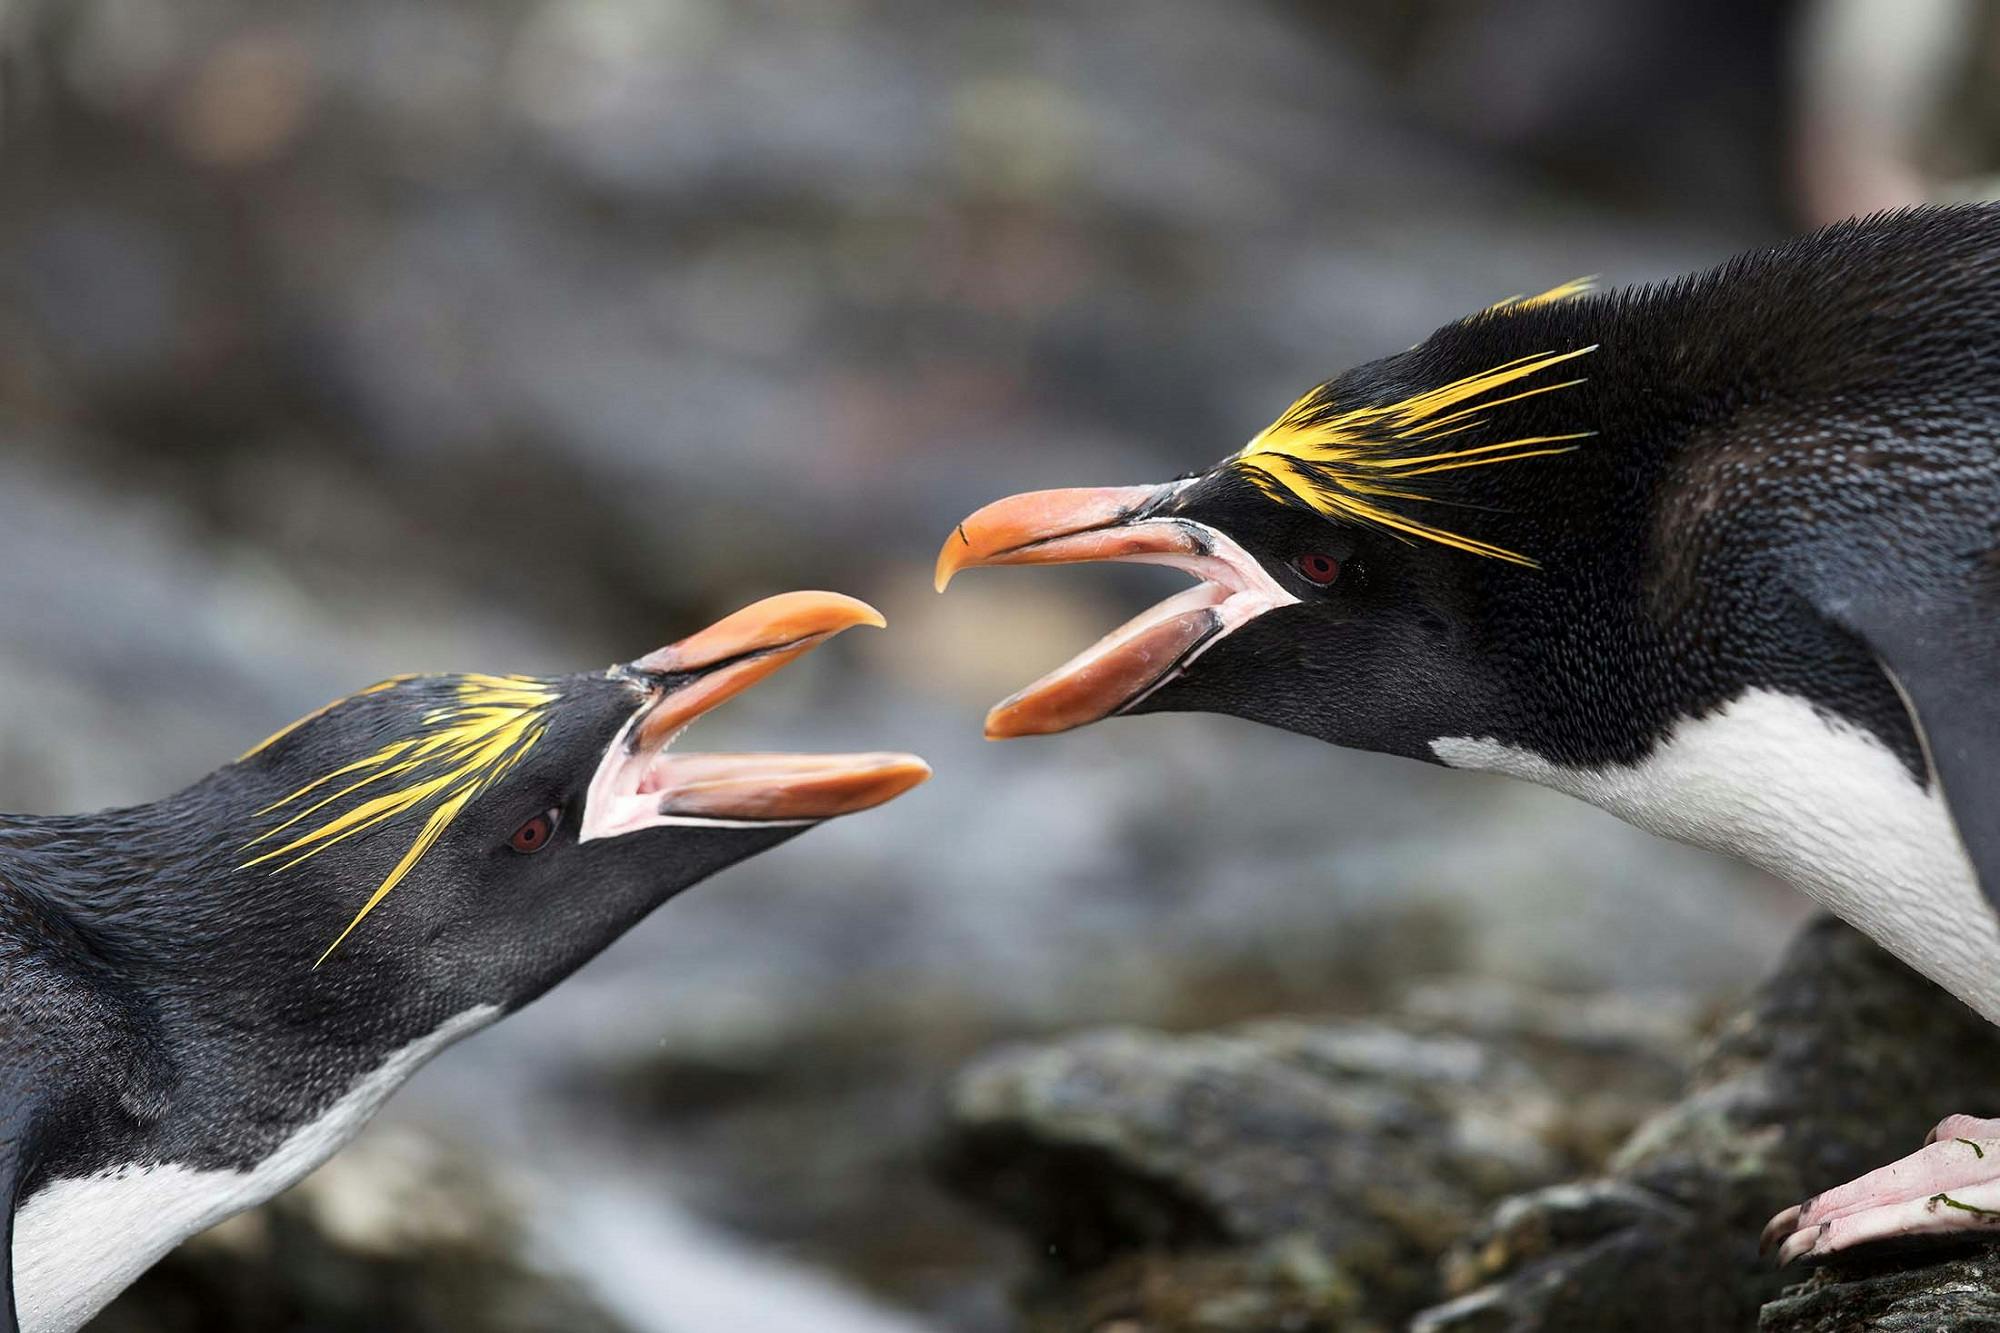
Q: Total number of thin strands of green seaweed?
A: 2